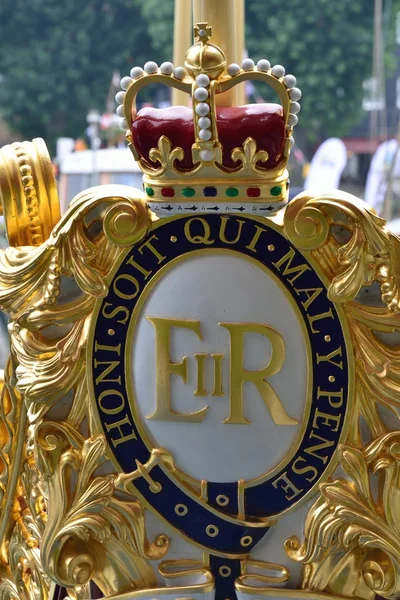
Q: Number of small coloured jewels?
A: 7